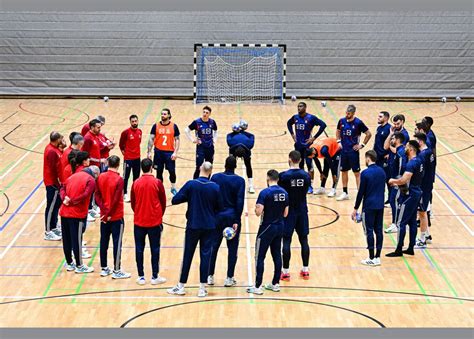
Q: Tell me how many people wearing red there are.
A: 11